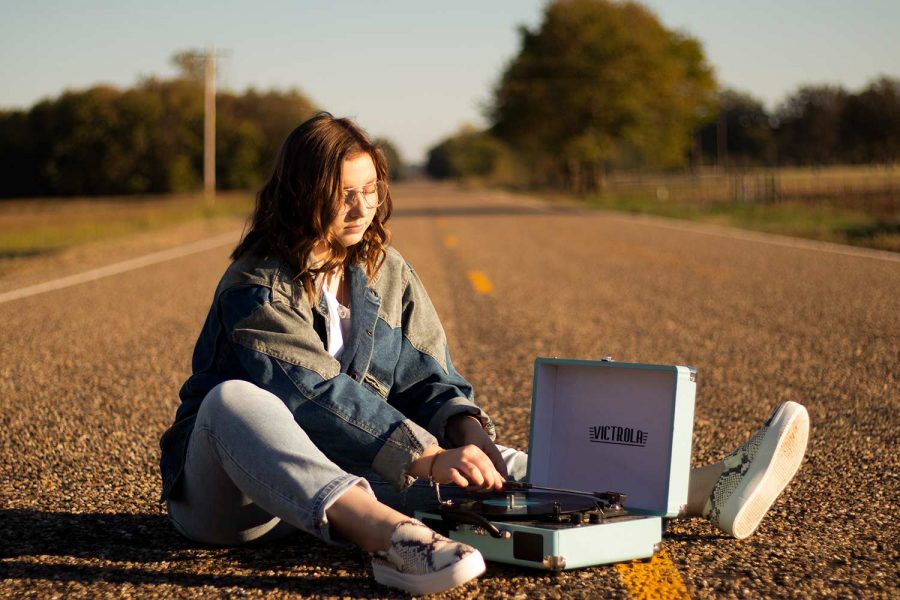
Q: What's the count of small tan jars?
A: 0